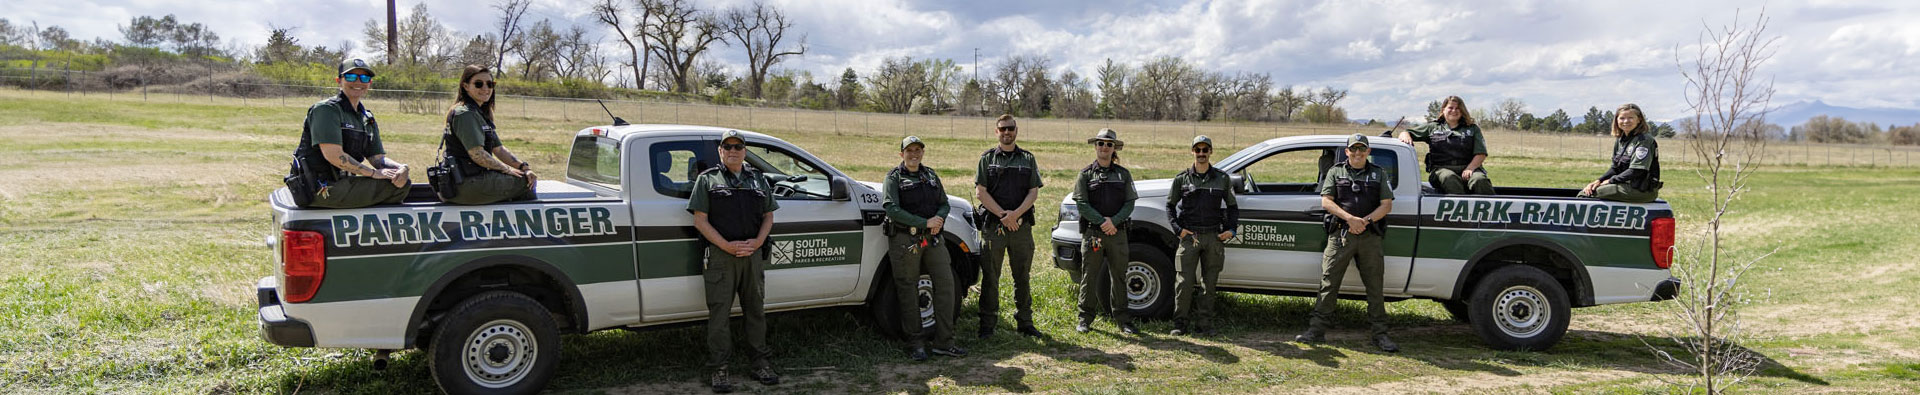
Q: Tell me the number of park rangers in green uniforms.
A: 10